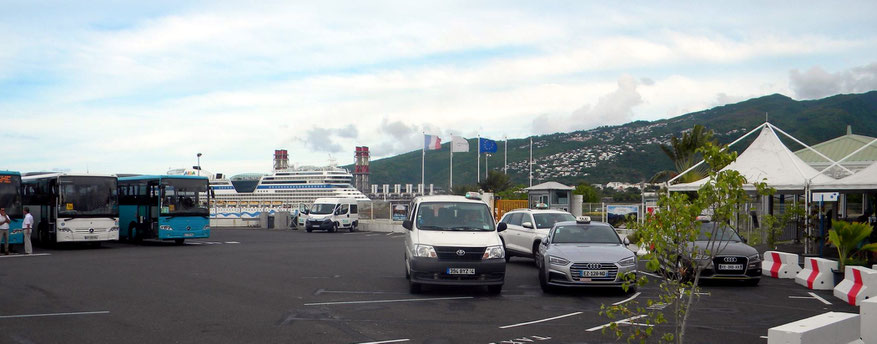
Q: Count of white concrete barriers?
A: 5